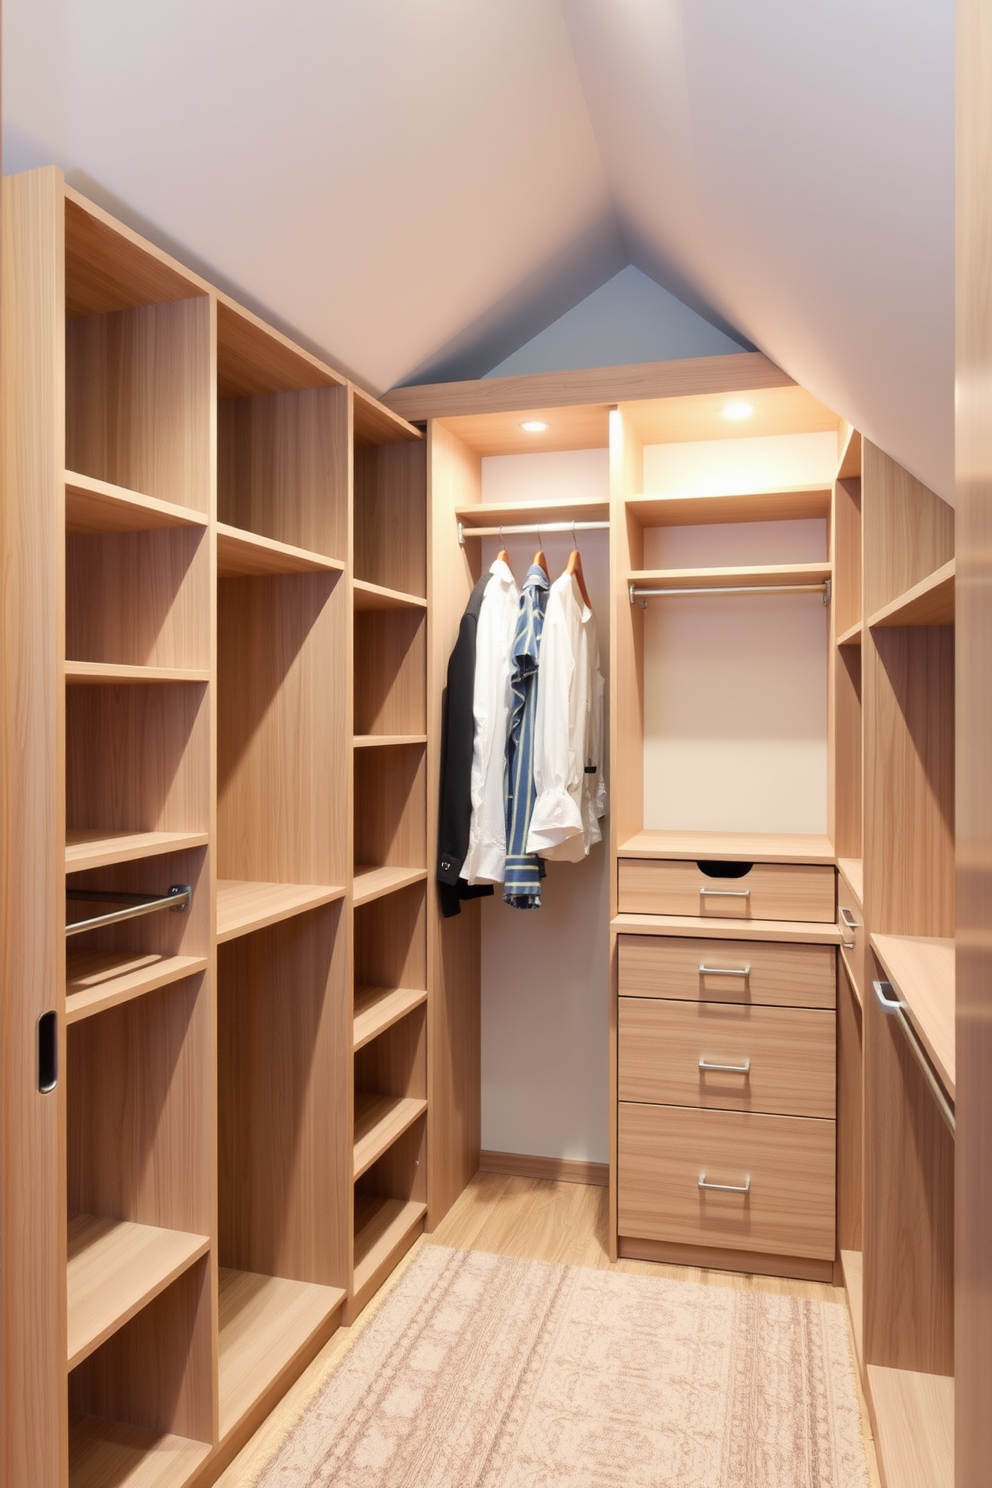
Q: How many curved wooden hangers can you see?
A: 3